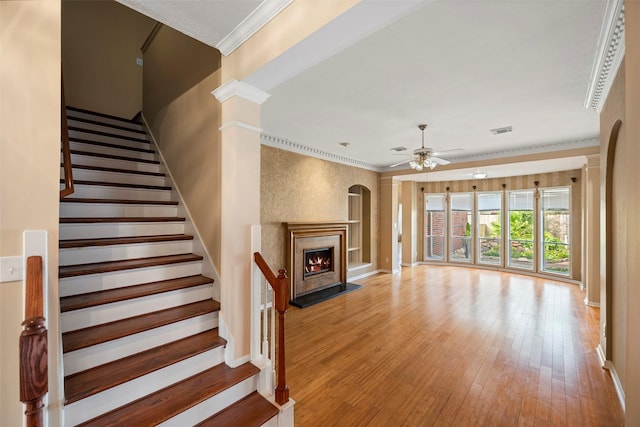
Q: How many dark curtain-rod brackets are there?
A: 6